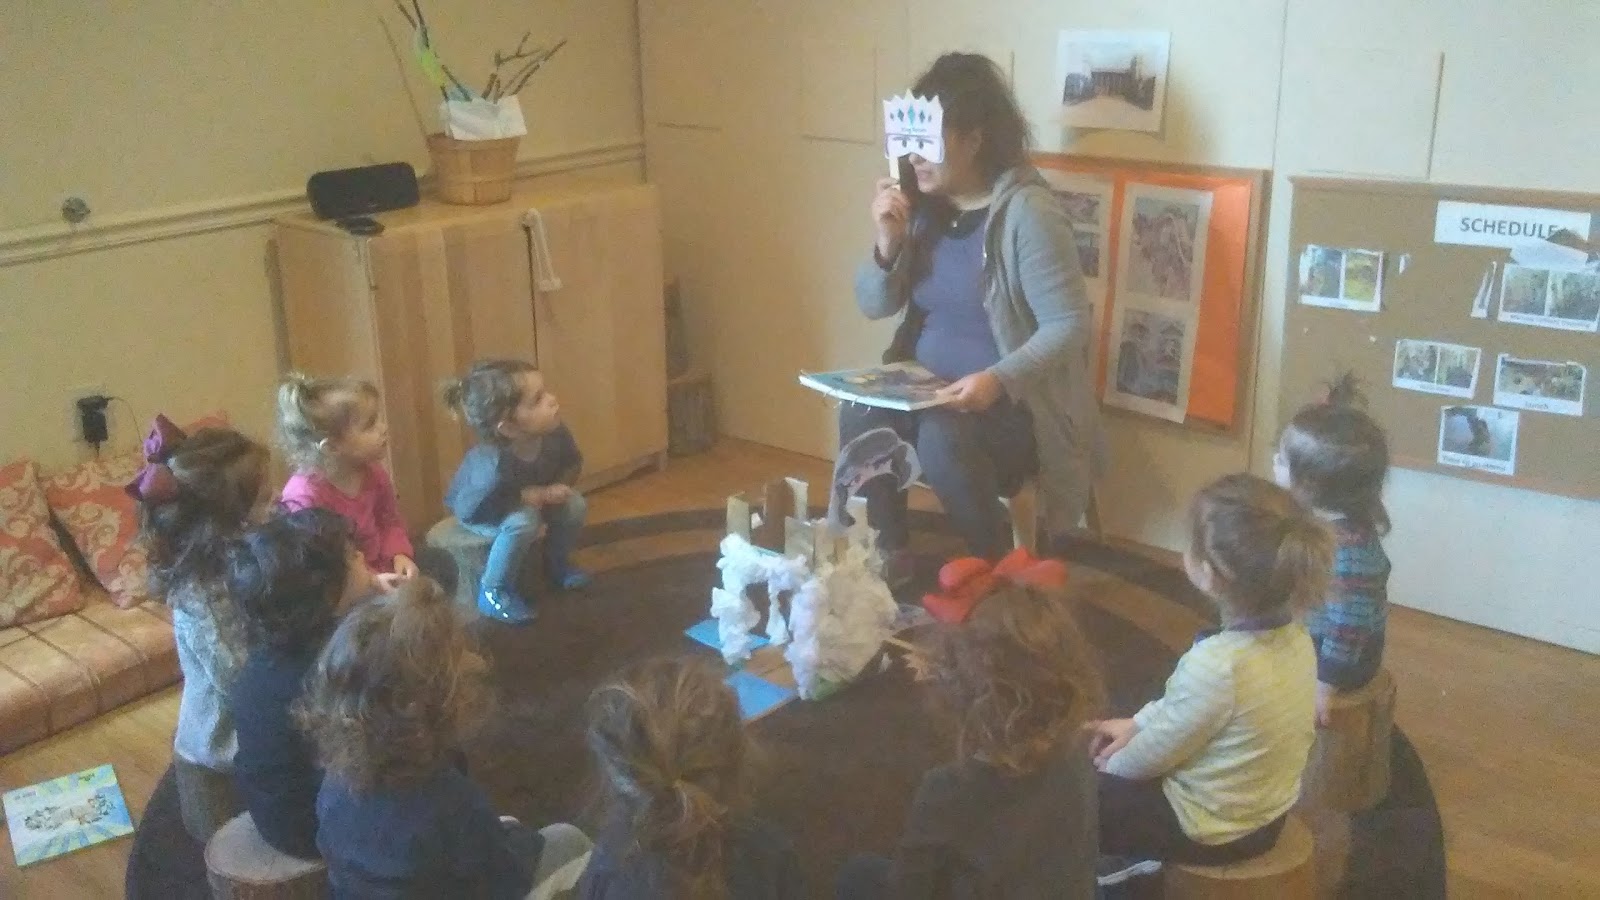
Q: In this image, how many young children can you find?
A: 9